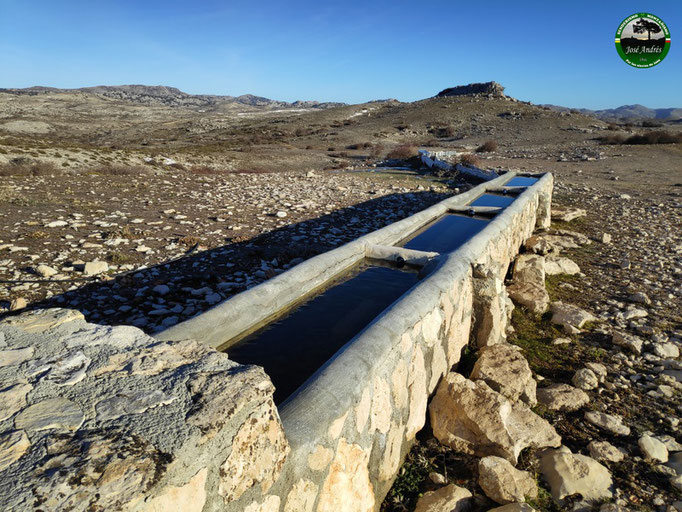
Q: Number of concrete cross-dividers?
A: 3